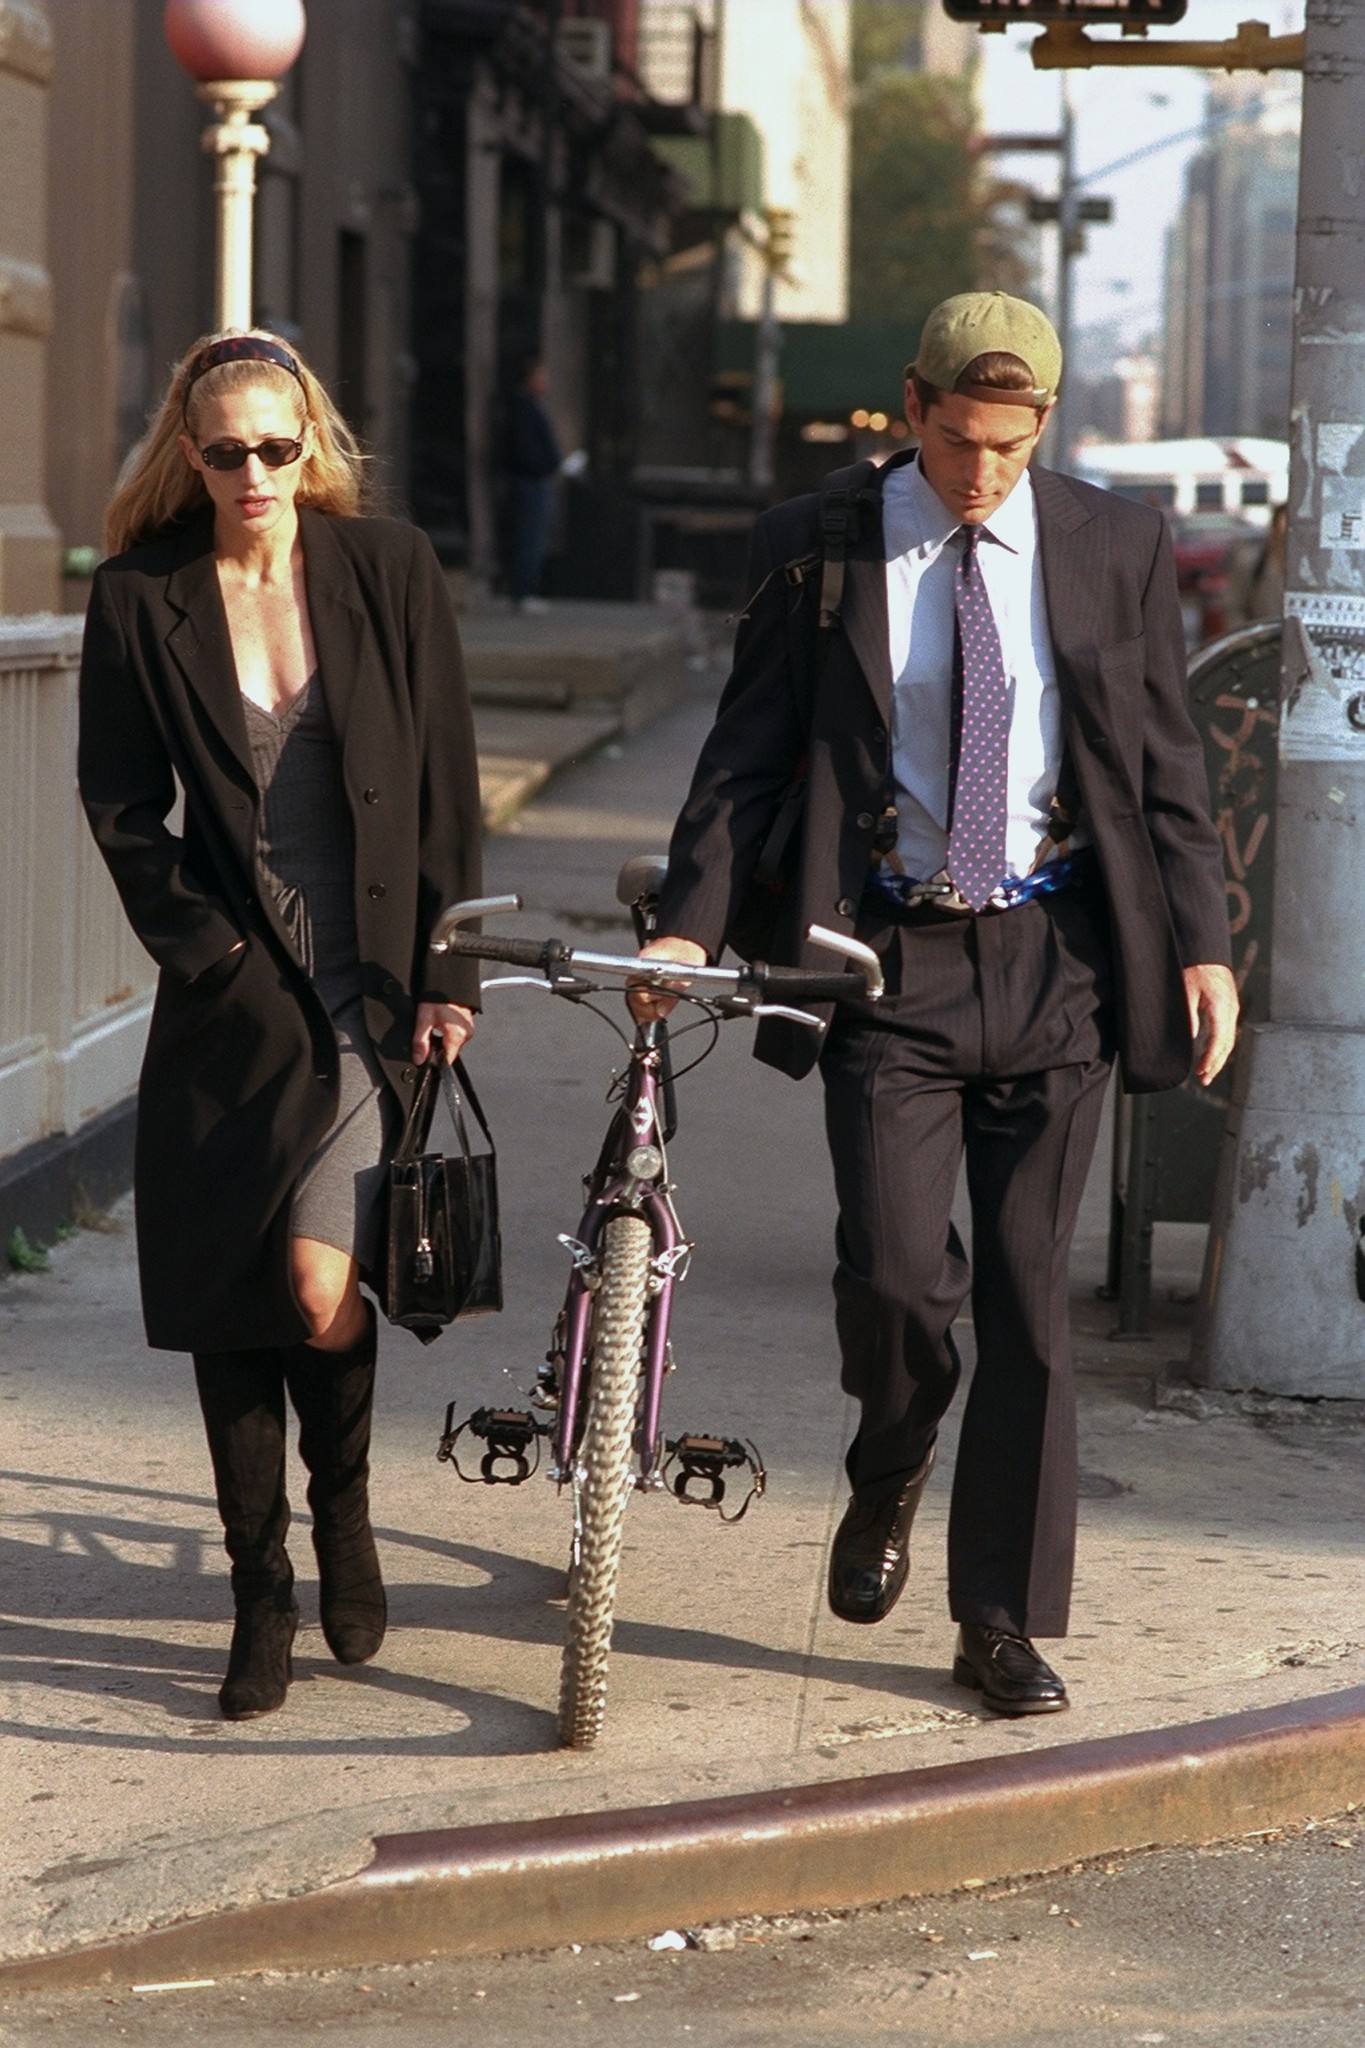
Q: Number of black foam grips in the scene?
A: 2